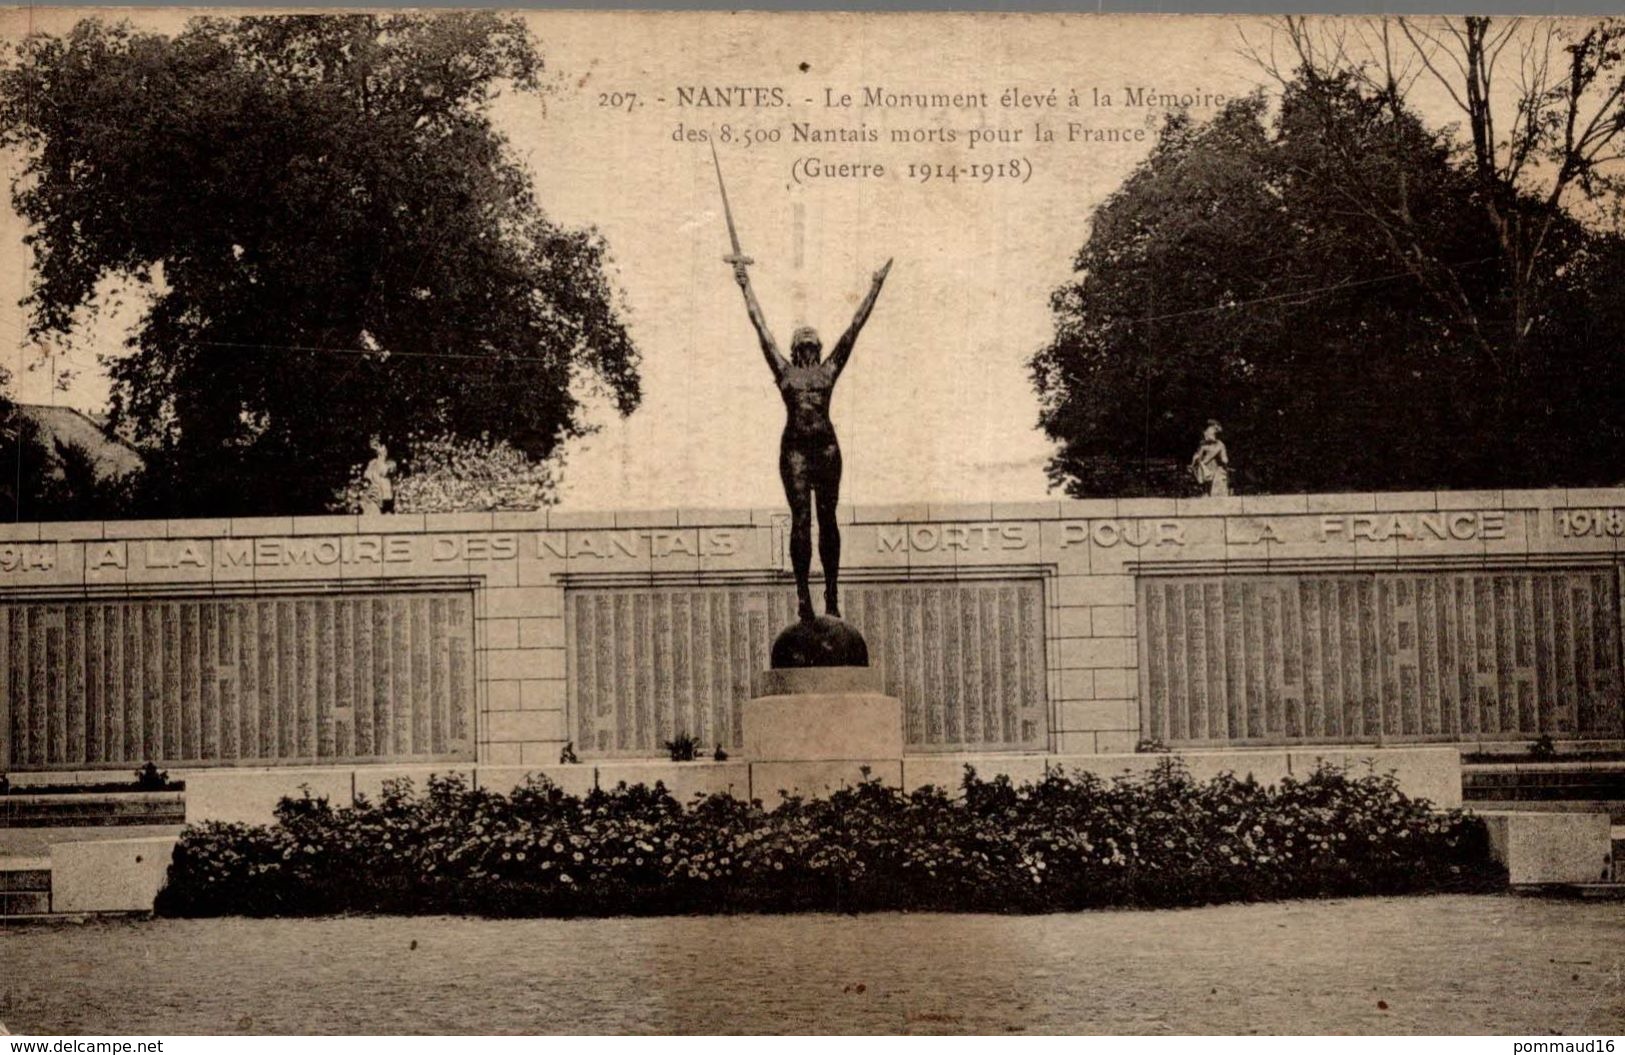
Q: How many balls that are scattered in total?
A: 0